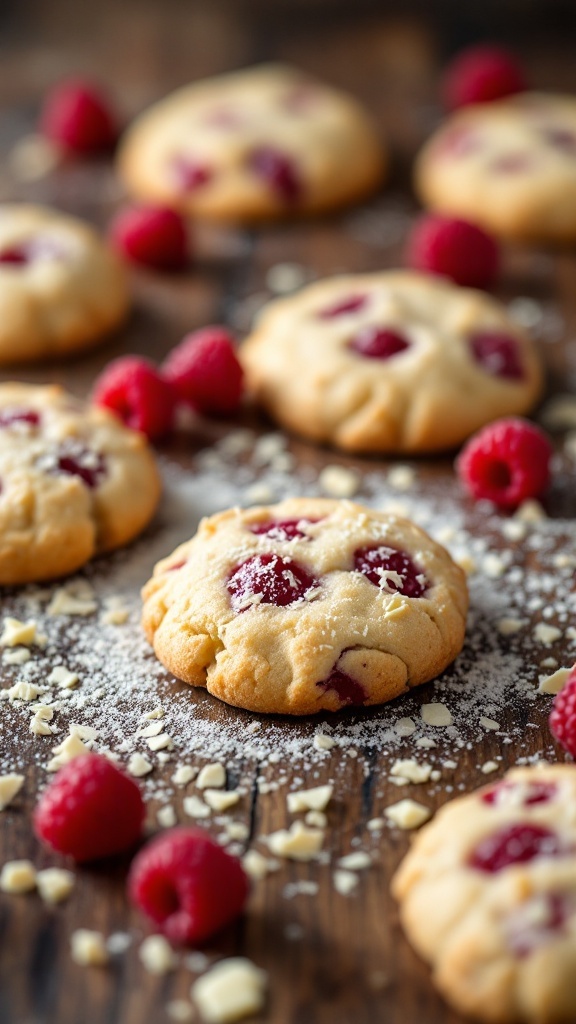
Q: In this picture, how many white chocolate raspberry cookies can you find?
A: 7